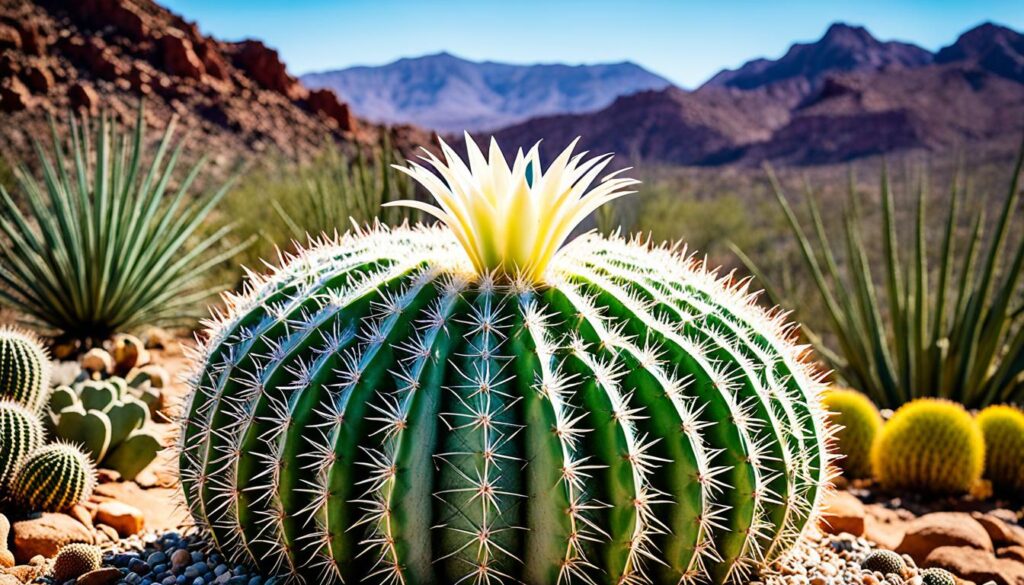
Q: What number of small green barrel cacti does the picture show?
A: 3